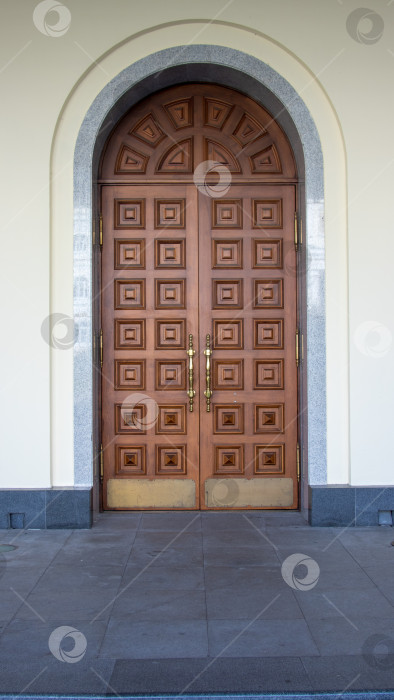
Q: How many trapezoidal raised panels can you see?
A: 6